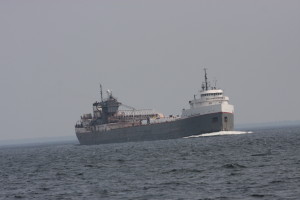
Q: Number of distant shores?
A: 1